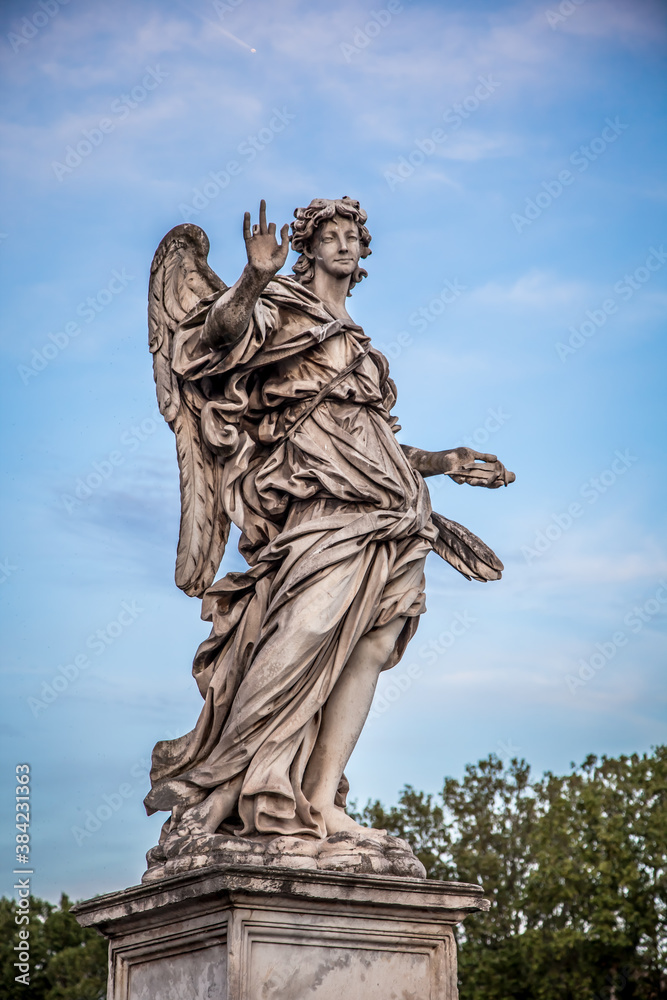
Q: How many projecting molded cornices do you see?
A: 1